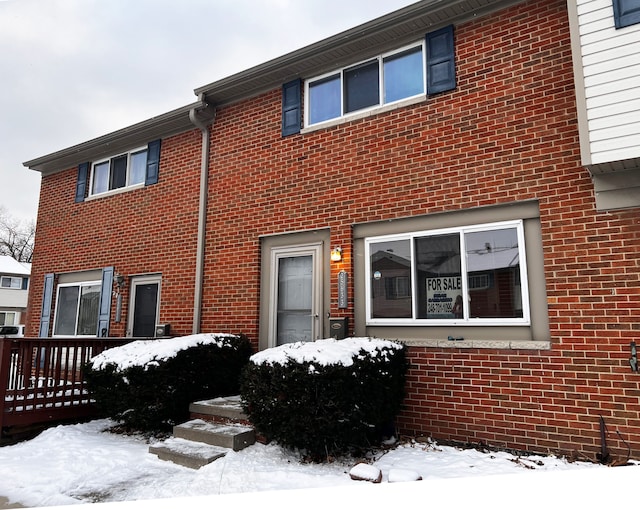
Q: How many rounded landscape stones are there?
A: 2